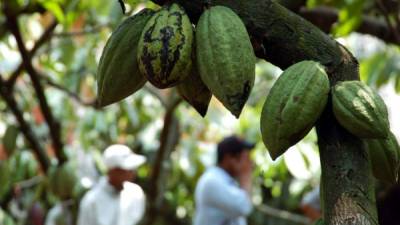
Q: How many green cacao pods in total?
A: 7